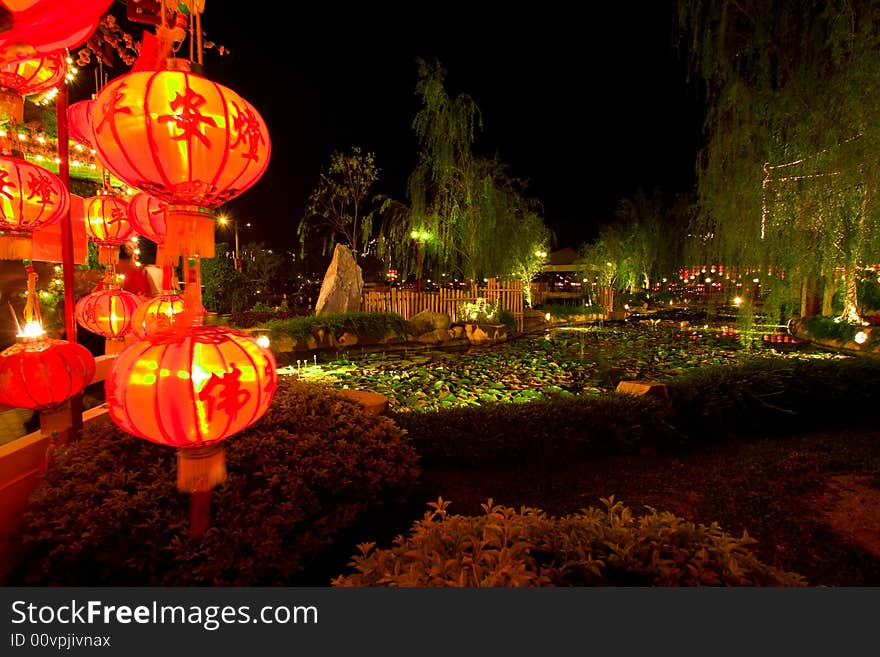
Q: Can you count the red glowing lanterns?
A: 11